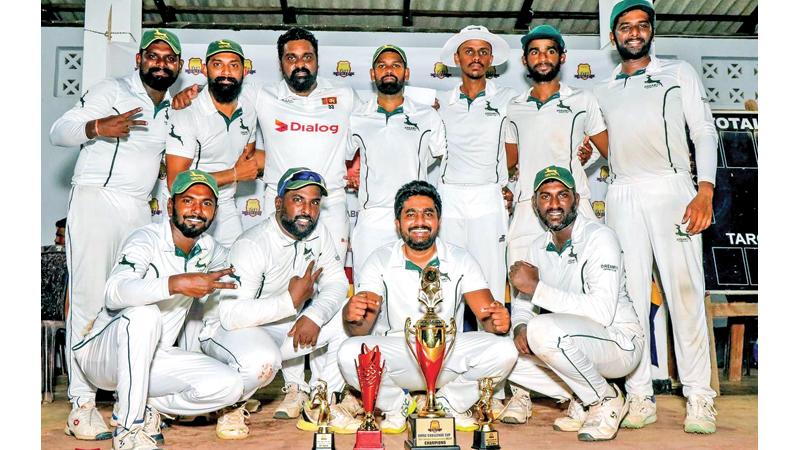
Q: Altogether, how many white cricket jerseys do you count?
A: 11